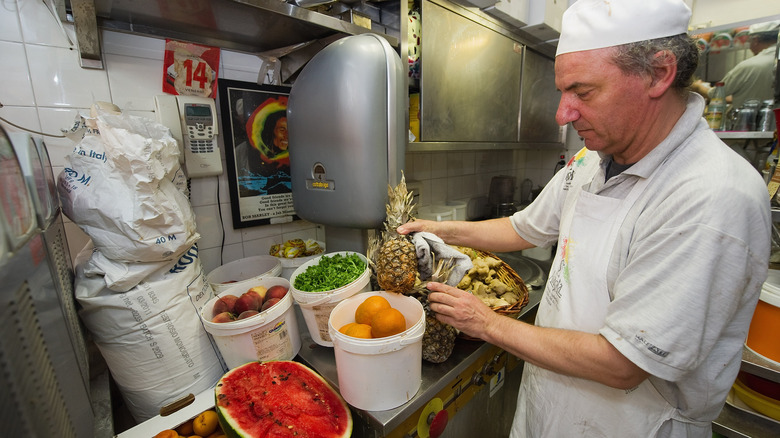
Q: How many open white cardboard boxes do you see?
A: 1